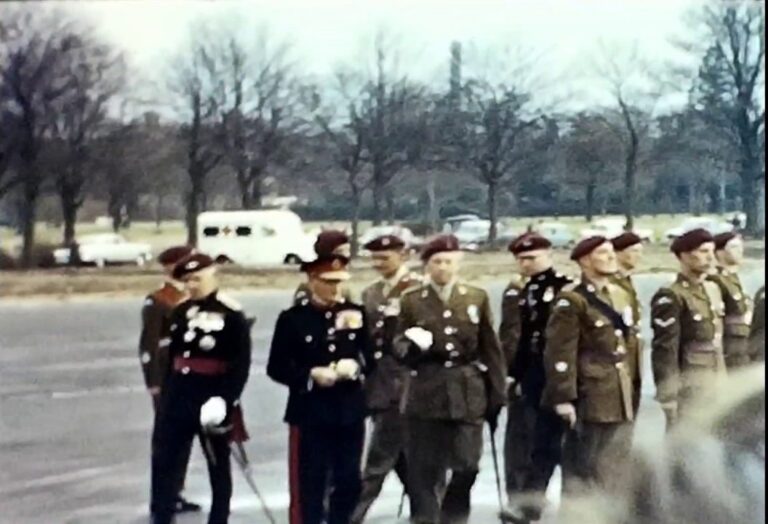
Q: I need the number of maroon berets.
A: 10